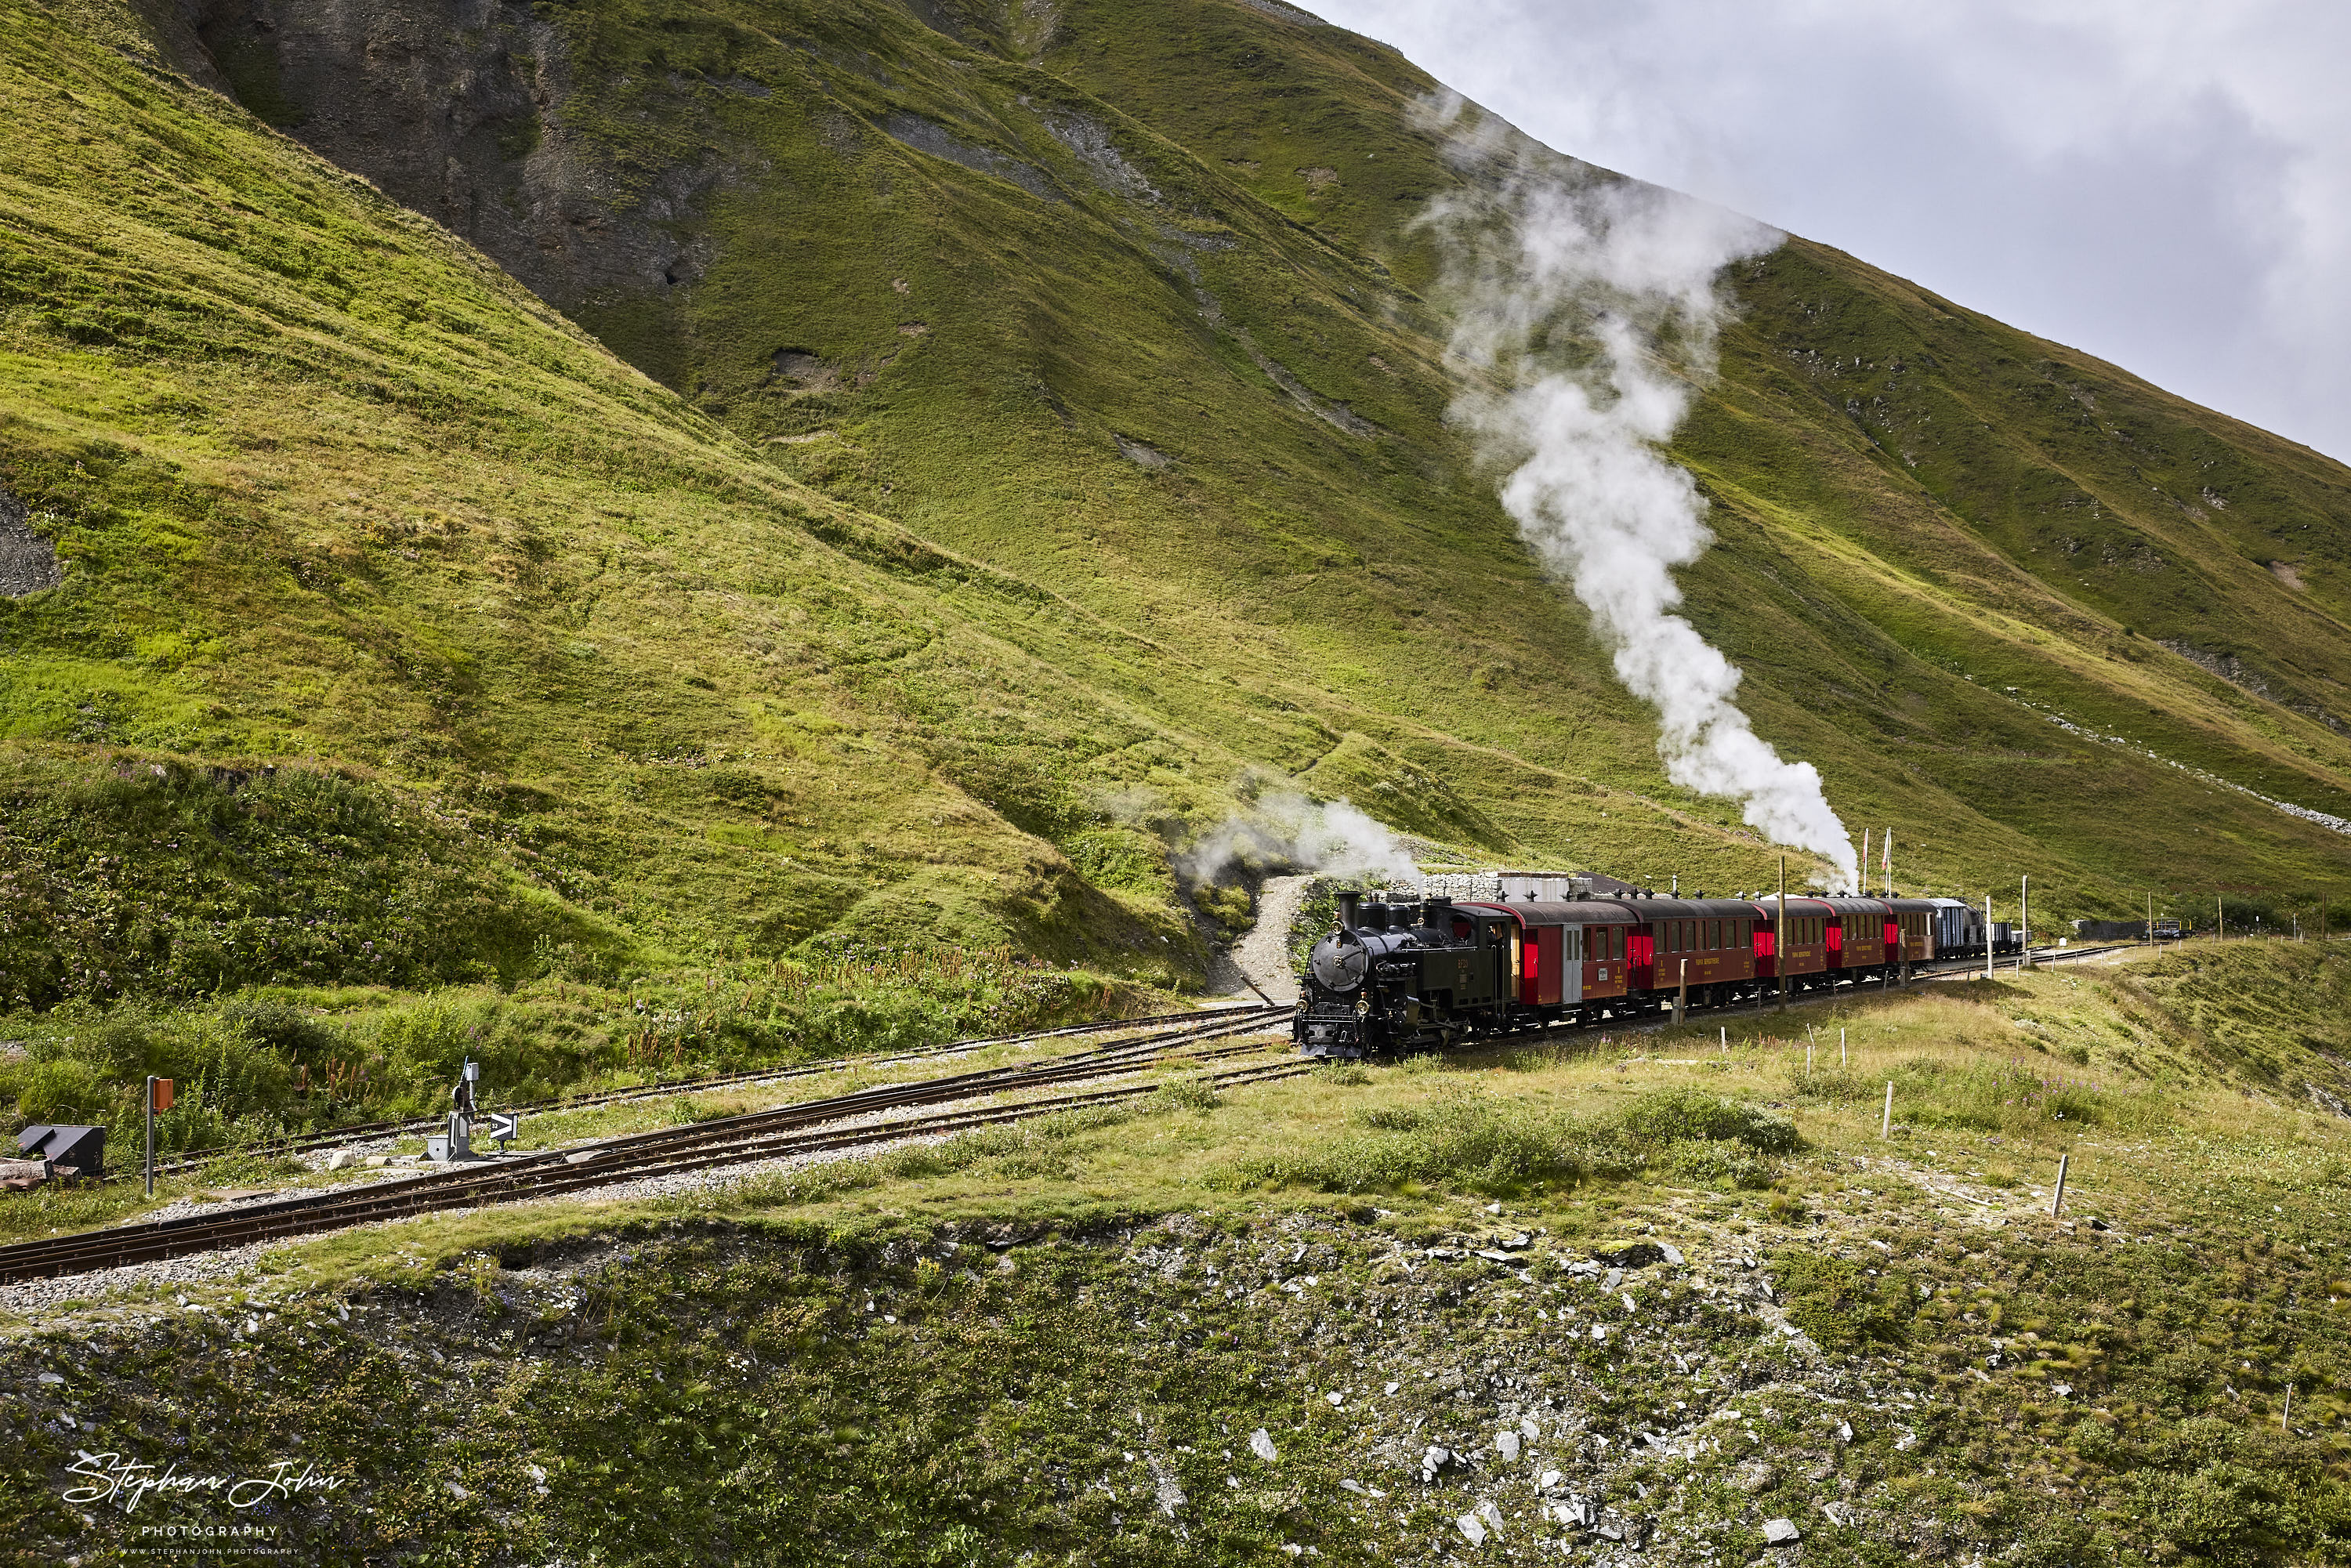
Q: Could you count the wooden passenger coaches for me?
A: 5